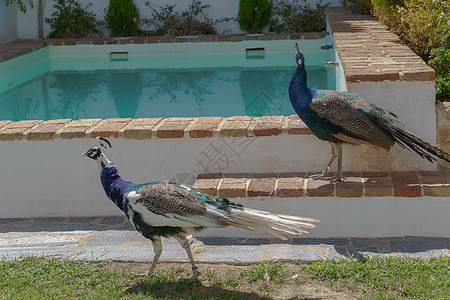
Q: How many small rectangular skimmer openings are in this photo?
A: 2